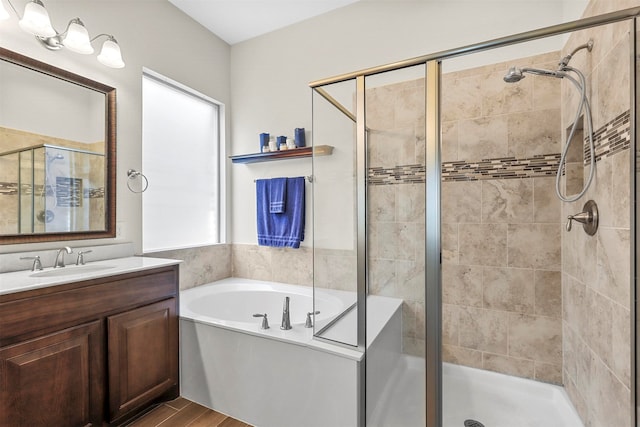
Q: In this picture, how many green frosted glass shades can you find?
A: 0